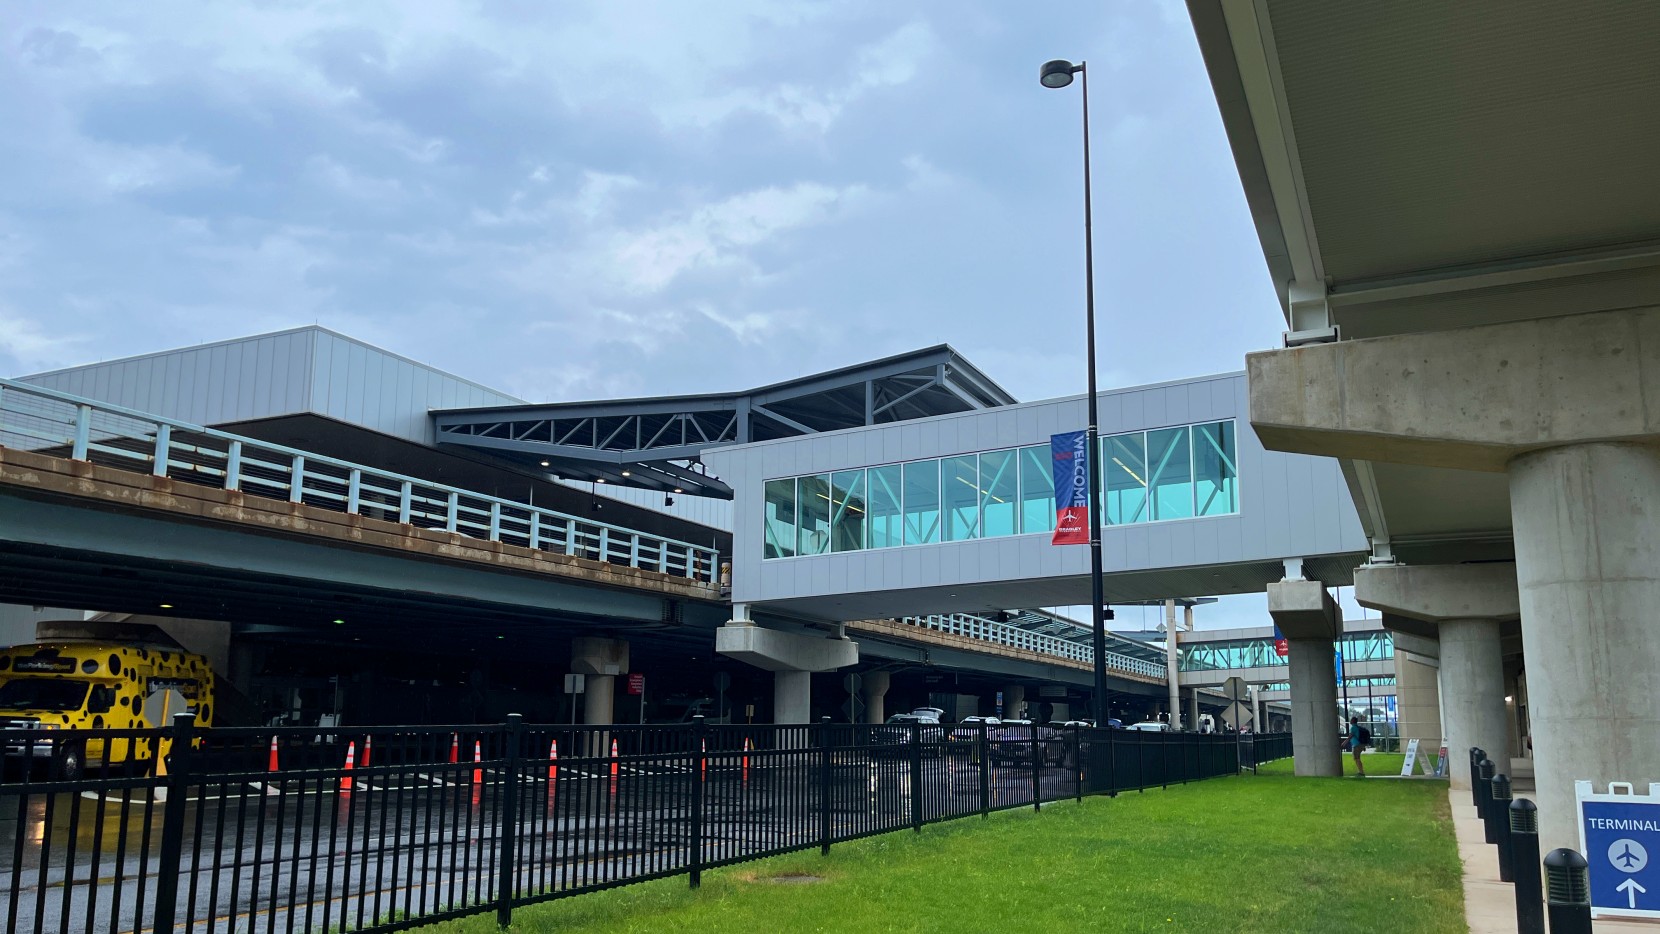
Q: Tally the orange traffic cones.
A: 9